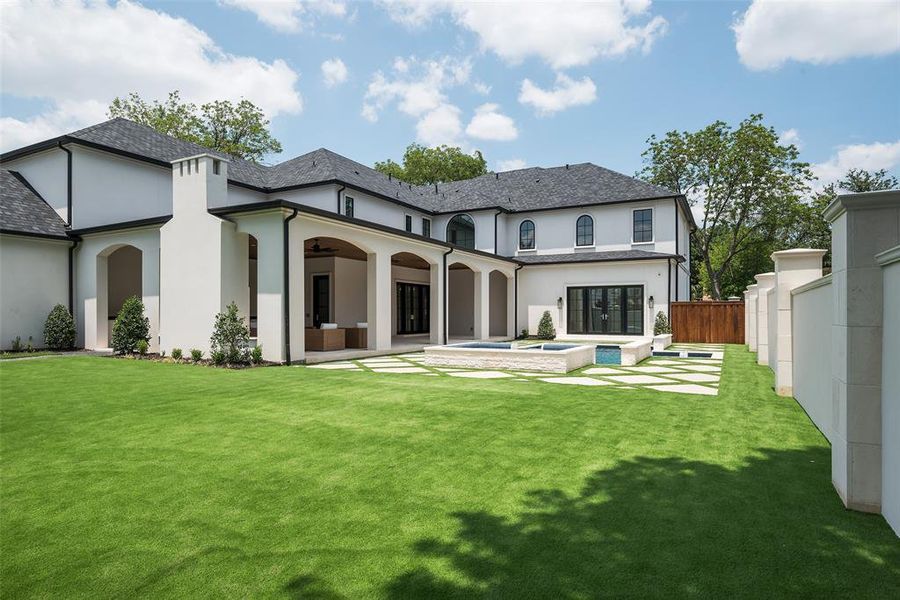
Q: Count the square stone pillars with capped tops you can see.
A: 5